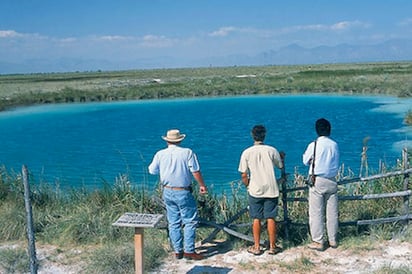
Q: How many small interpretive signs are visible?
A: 1